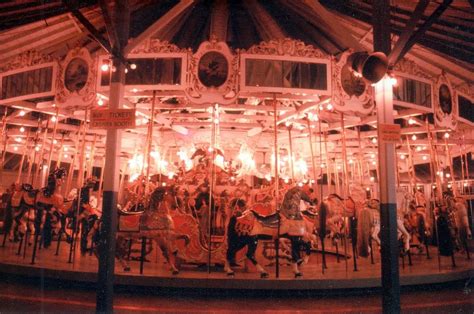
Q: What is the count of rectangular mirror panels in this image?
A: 5